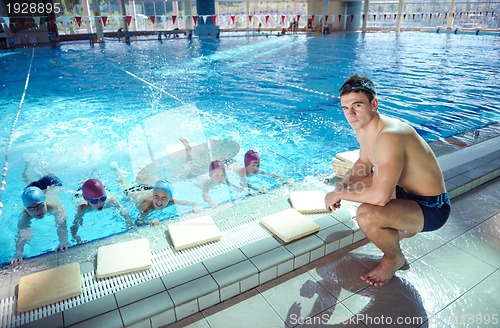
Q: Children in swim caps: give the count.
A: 5